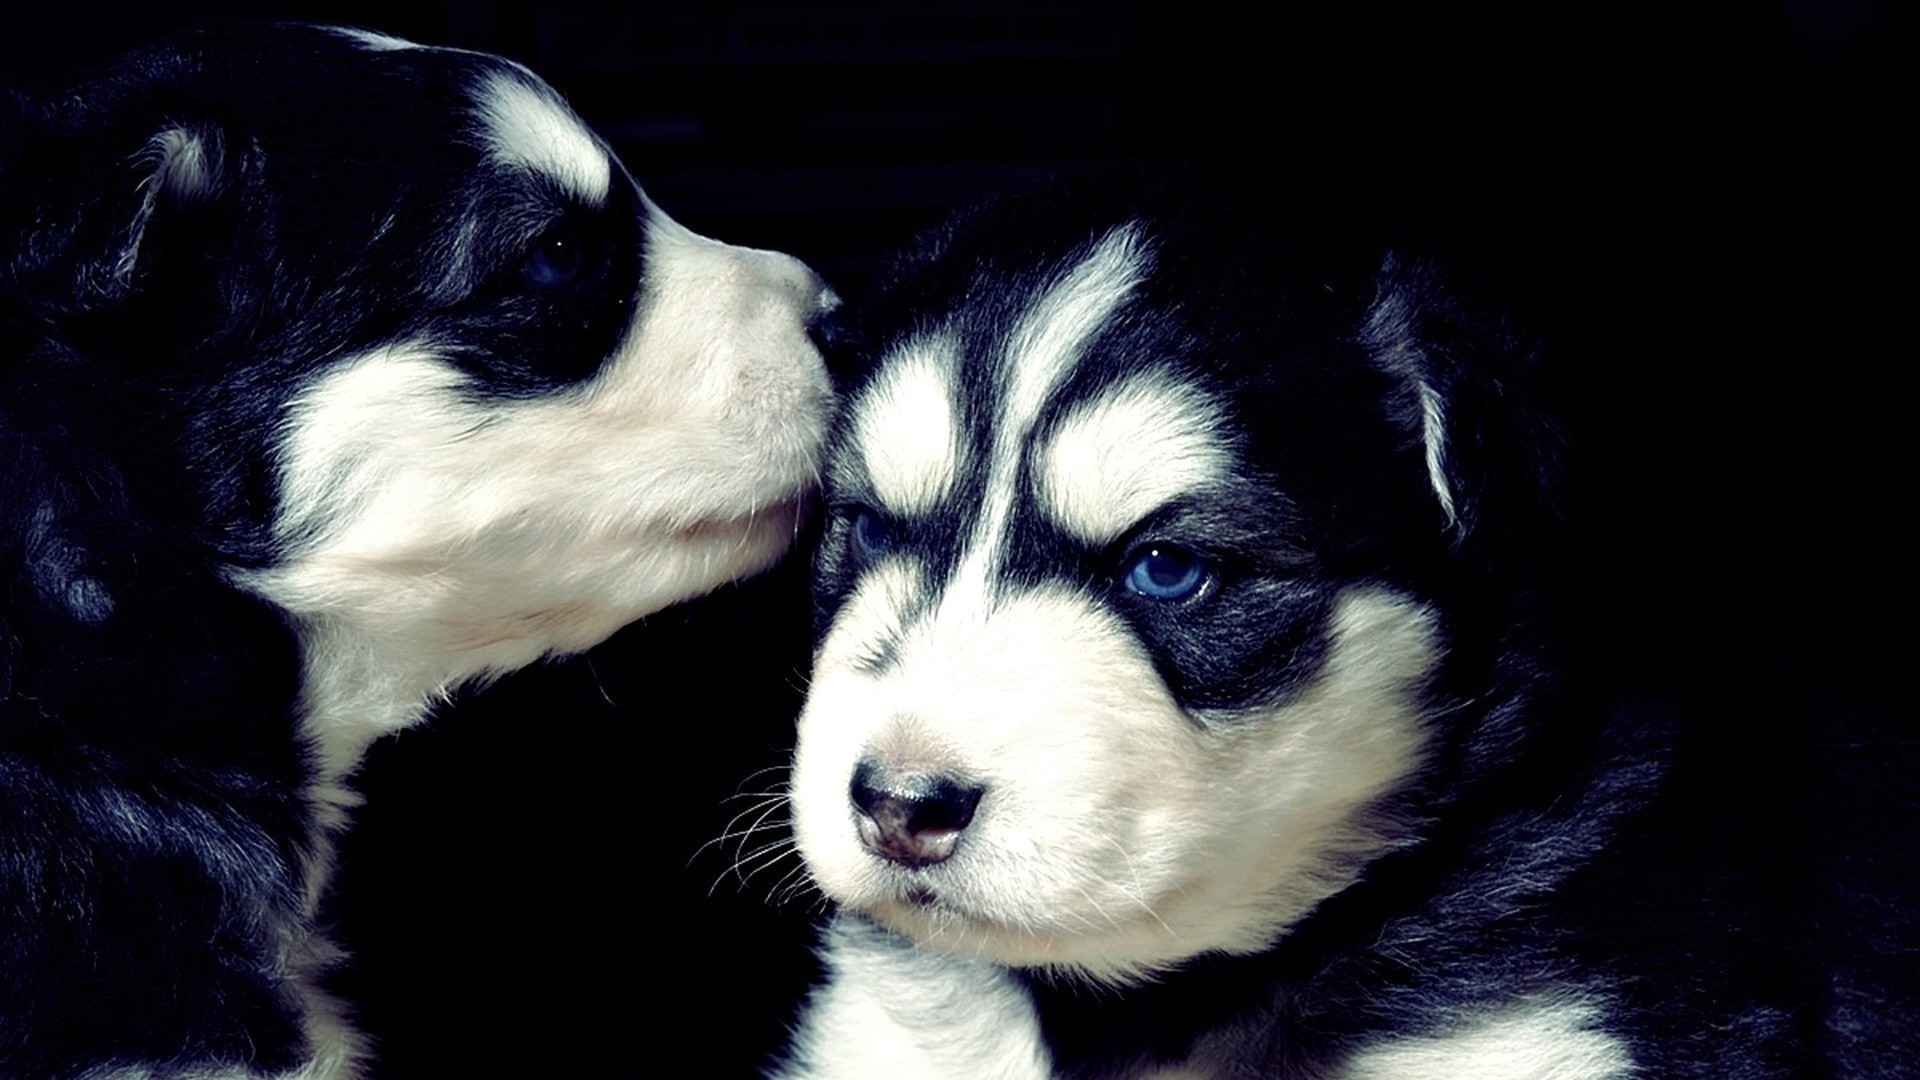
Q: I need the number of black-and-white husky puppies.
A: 2